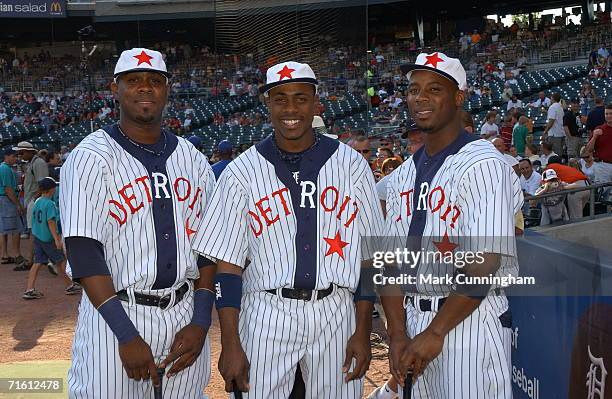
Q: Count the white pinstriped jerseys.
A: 3